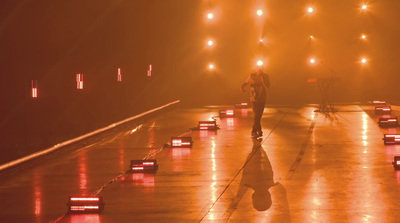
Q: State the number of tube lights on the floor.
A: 11